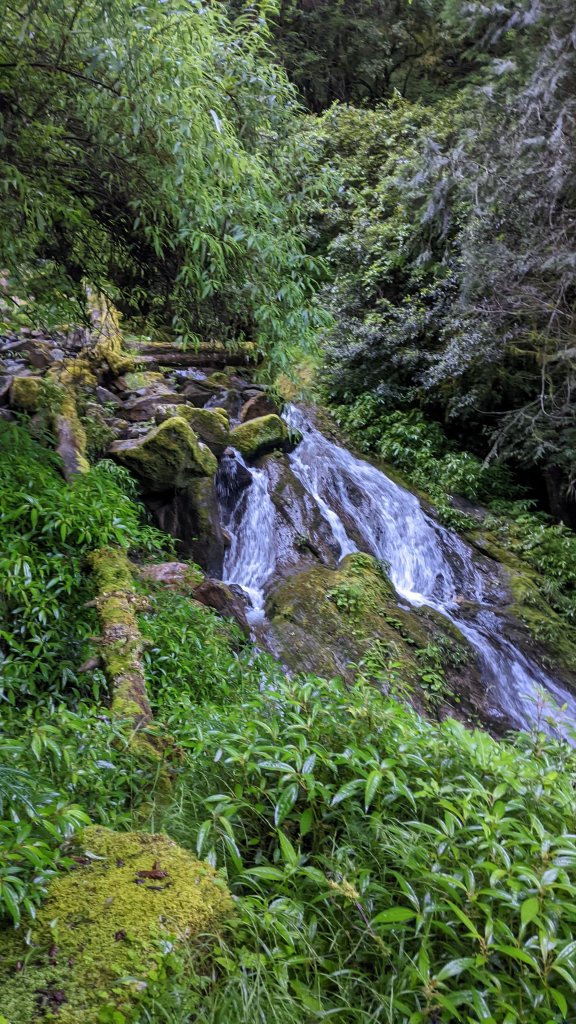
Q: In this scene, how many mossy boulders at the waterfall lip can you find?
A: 3